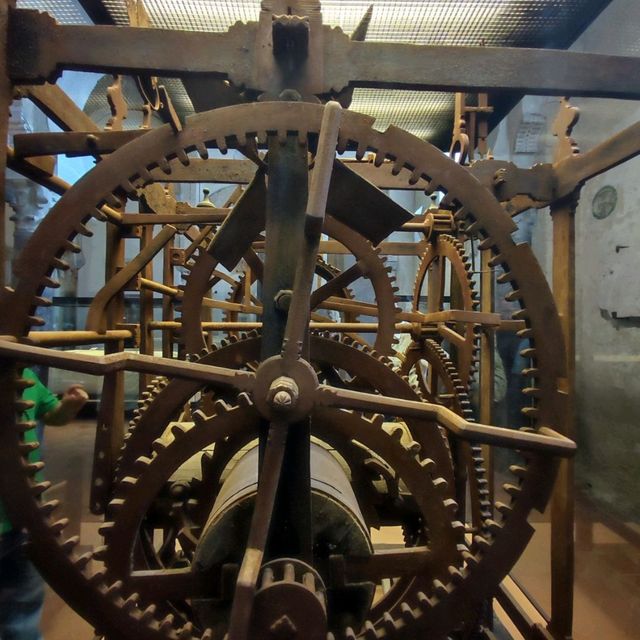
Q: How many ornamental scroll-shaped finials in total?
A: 2